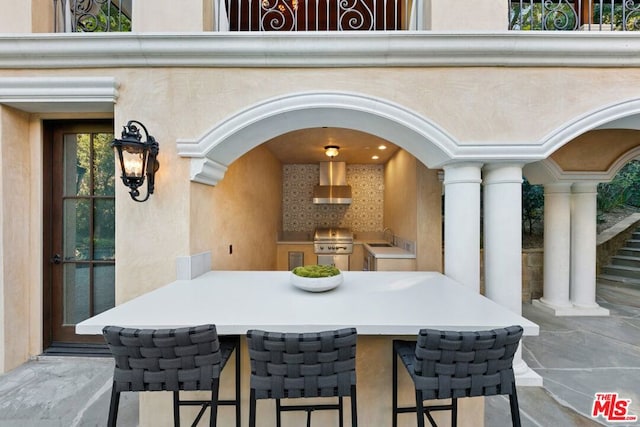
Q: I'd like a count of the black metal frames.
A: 3